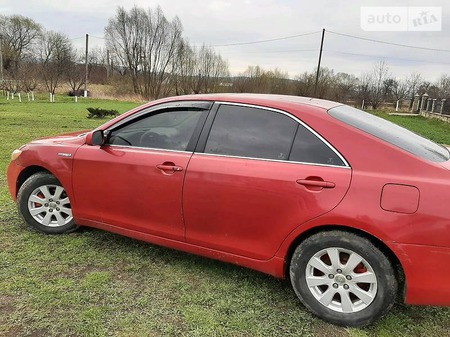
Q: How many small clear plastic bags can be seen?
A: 0